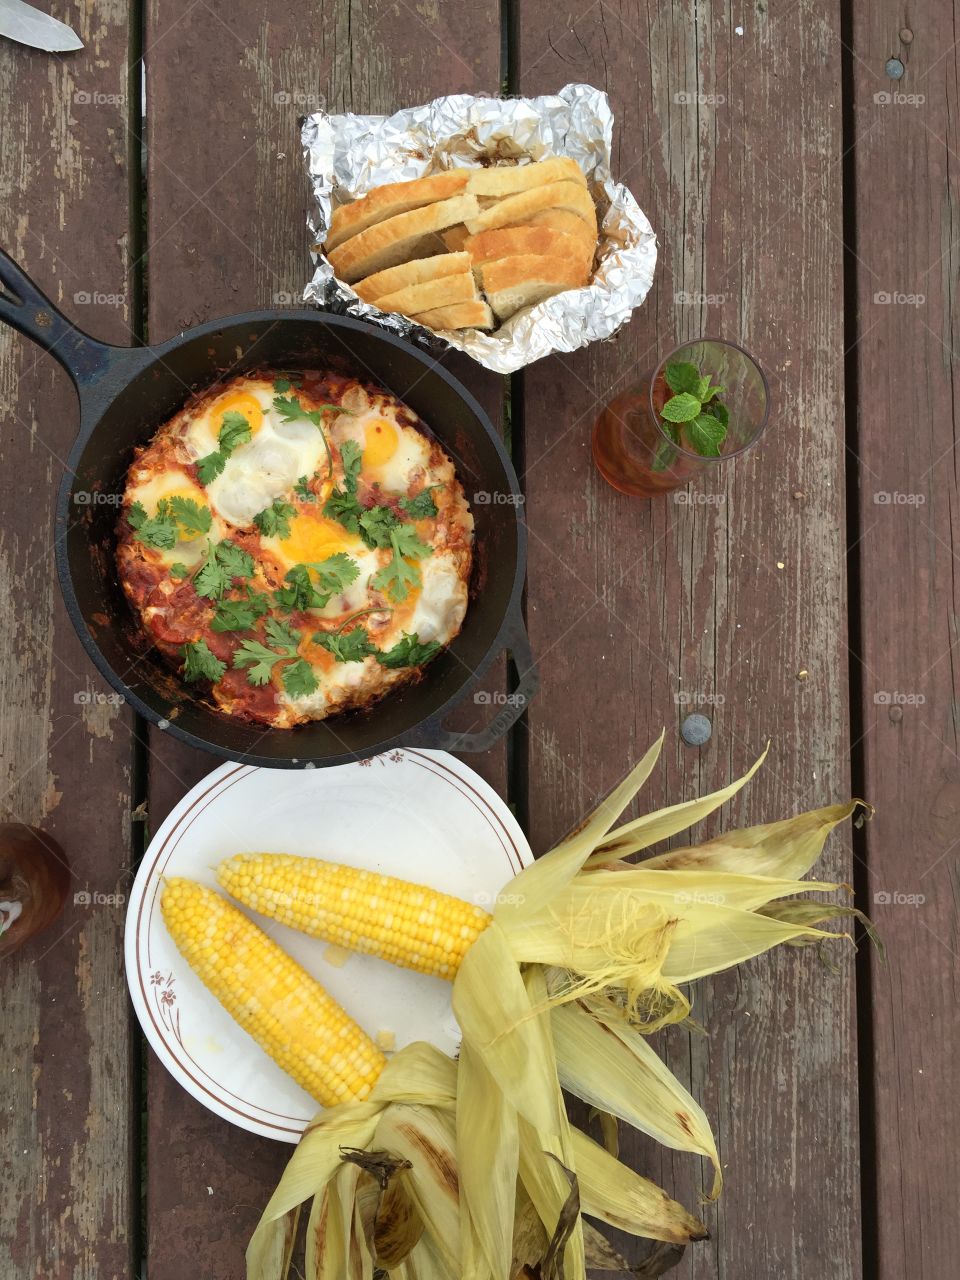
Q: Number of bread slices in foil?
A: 10